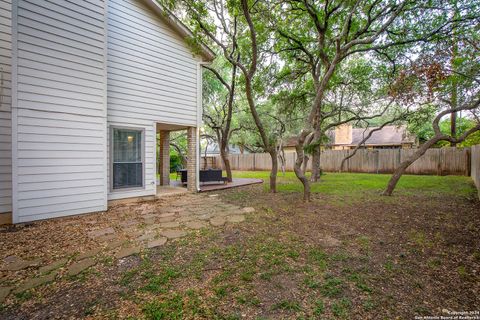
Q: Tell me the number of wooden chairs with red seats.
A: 0